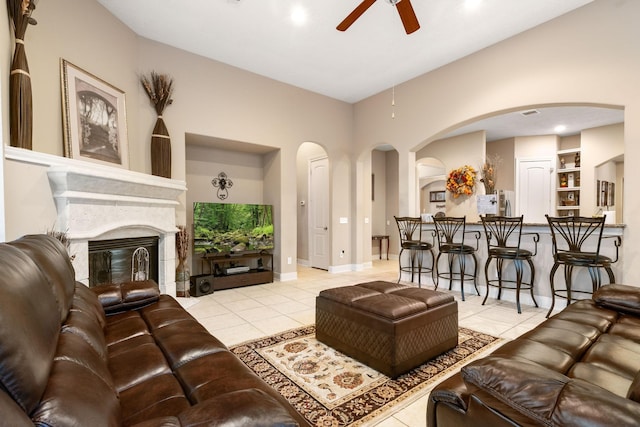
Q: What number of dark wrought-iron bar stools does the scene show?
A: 4